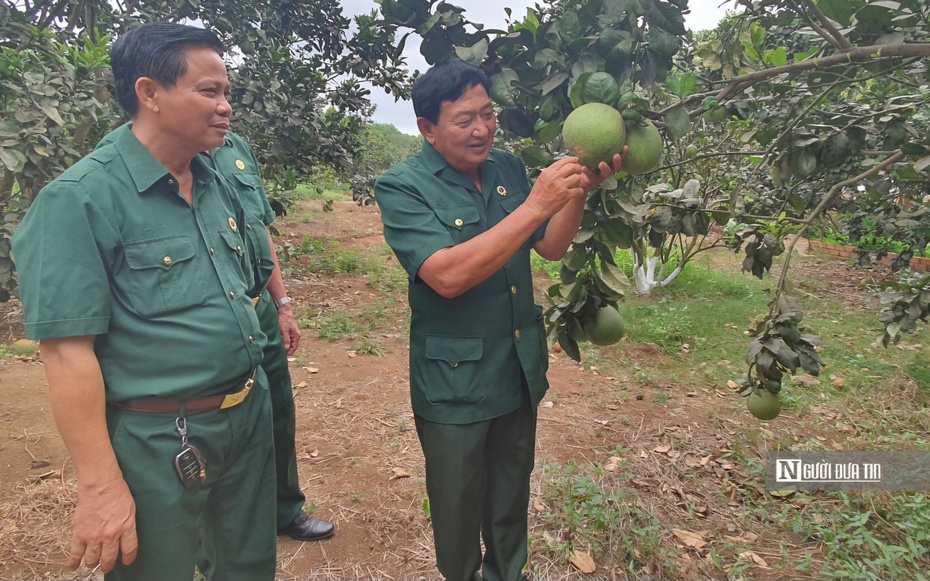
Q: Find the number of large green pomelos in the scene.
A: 4